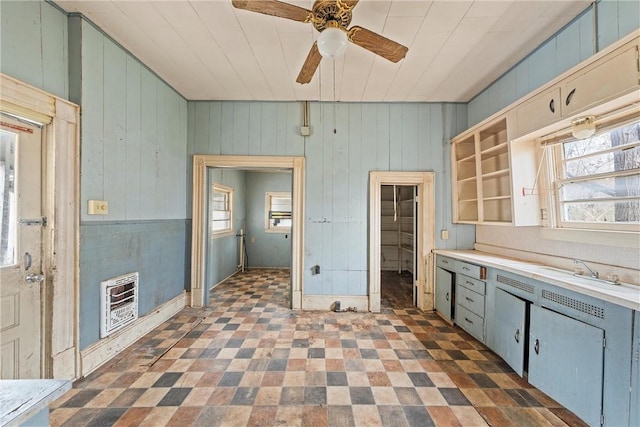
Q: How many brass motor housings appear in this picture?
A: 1